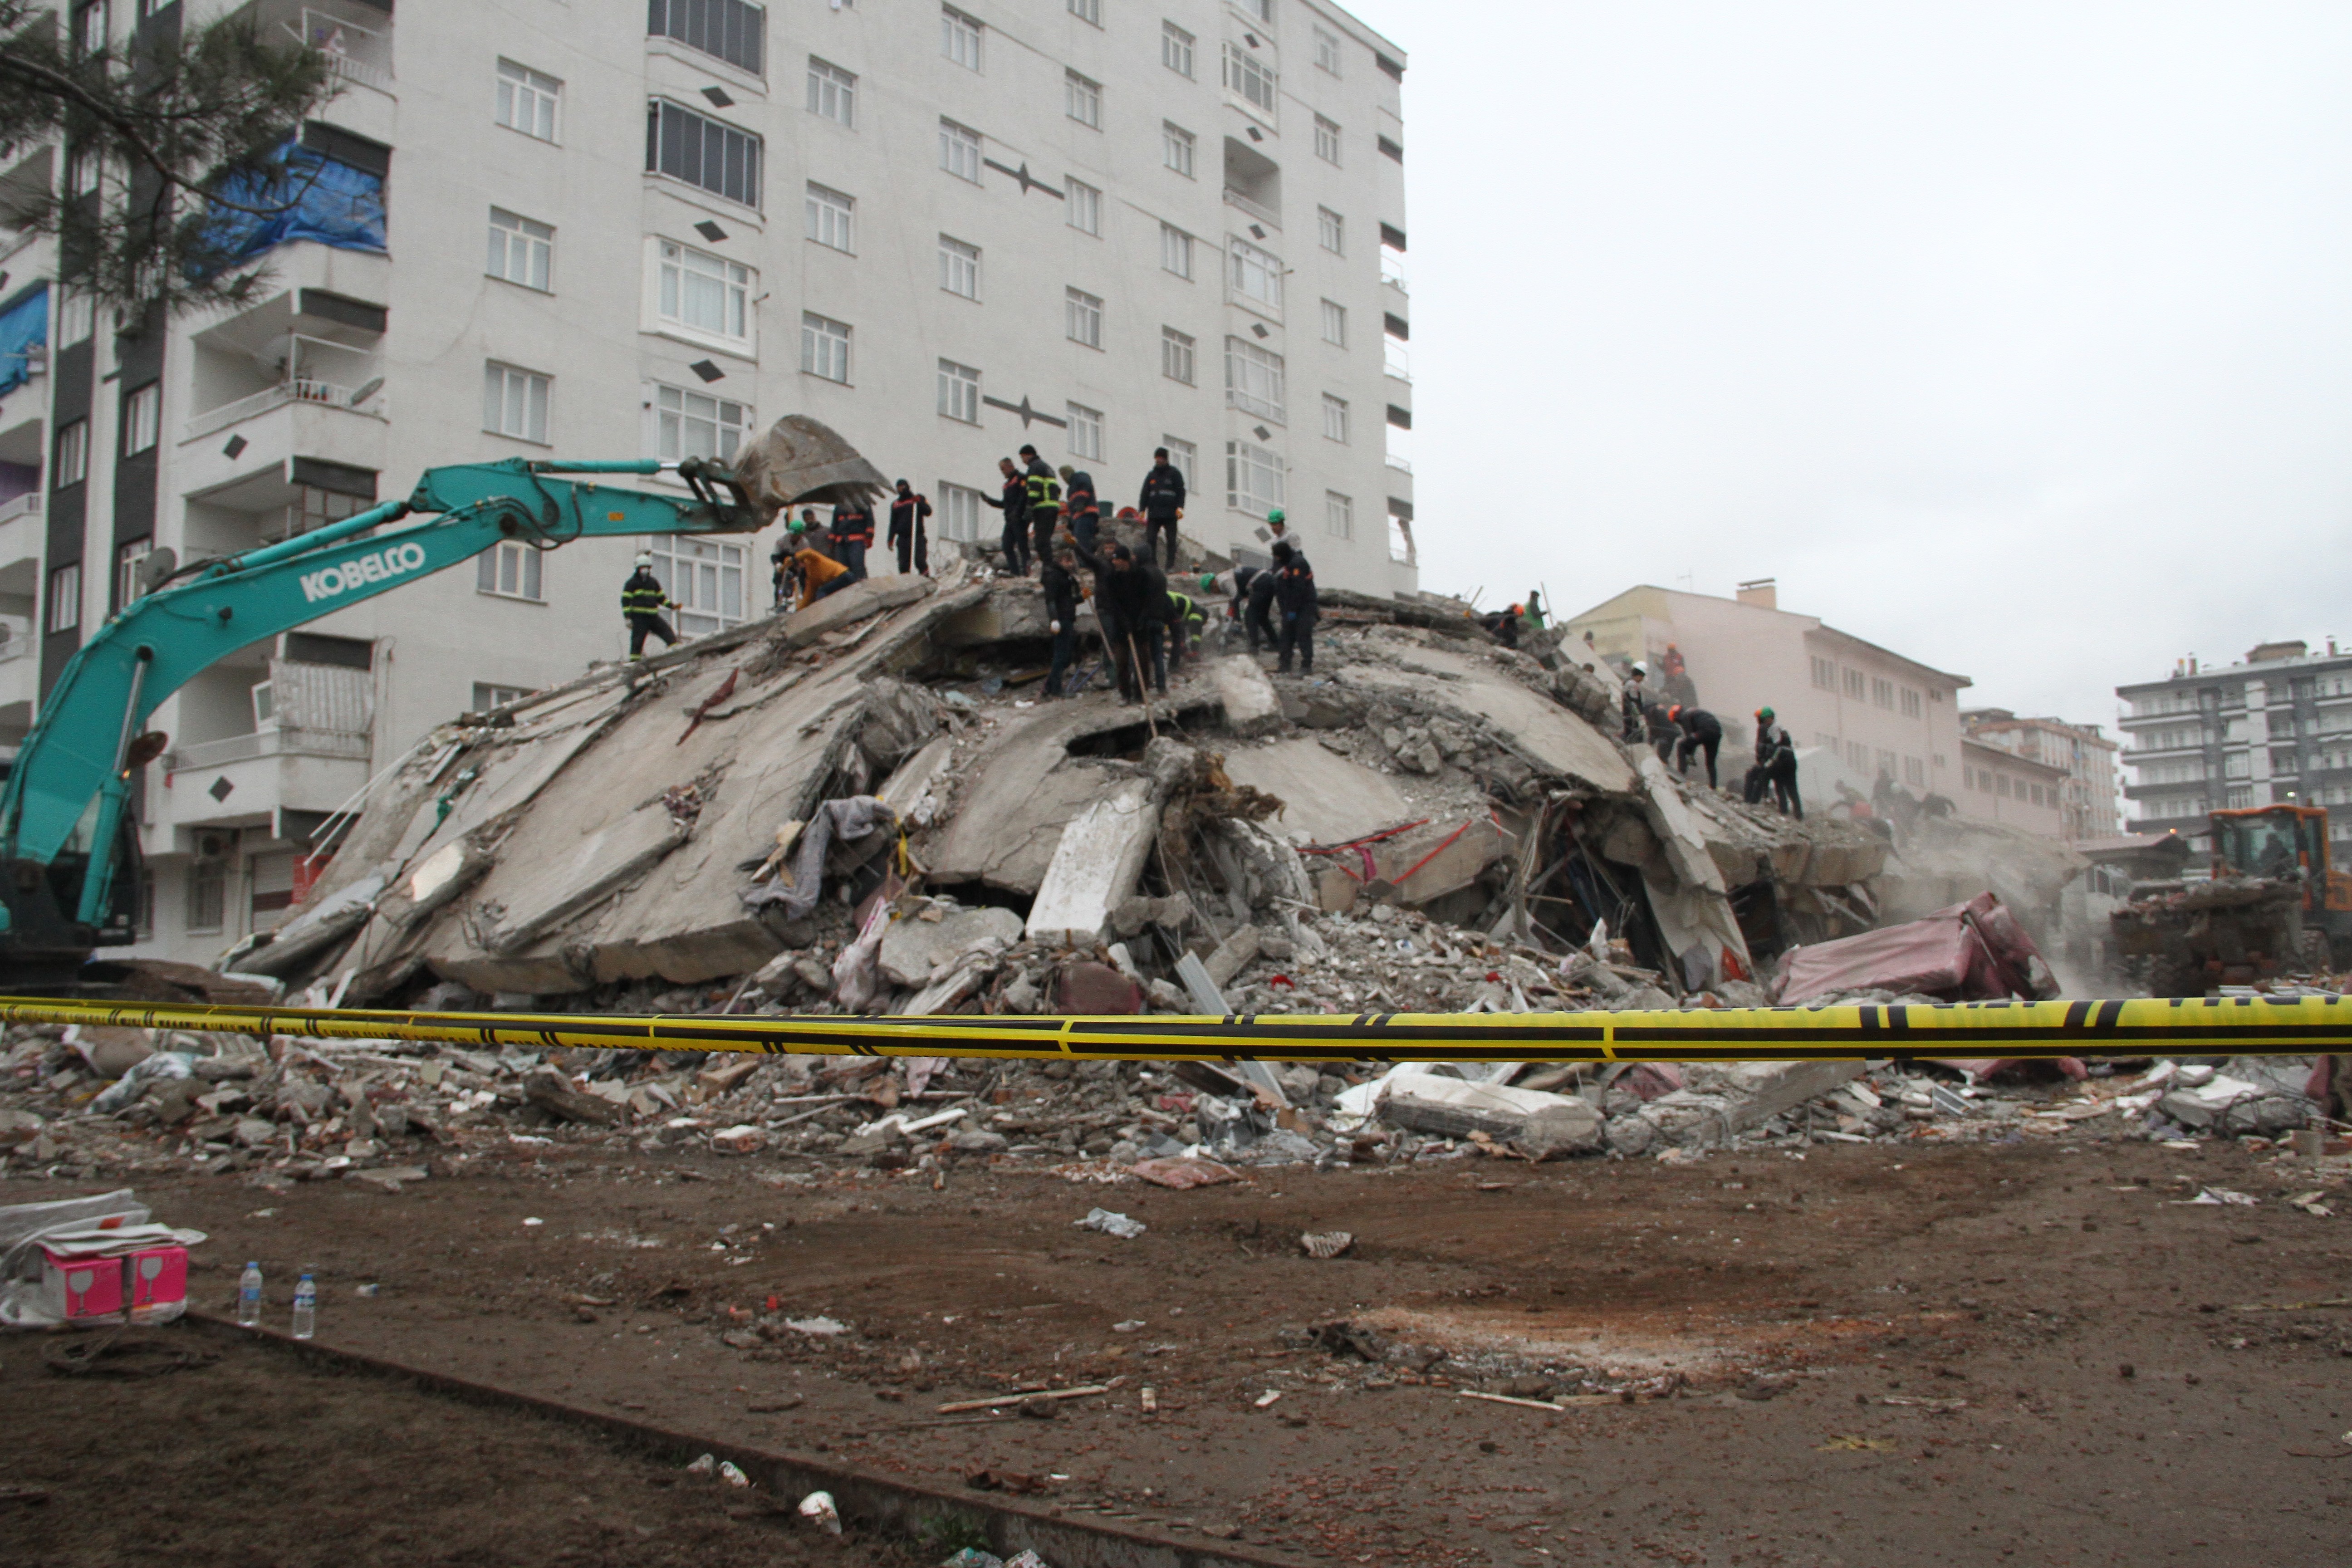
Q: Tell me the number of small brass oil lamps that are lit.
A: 0